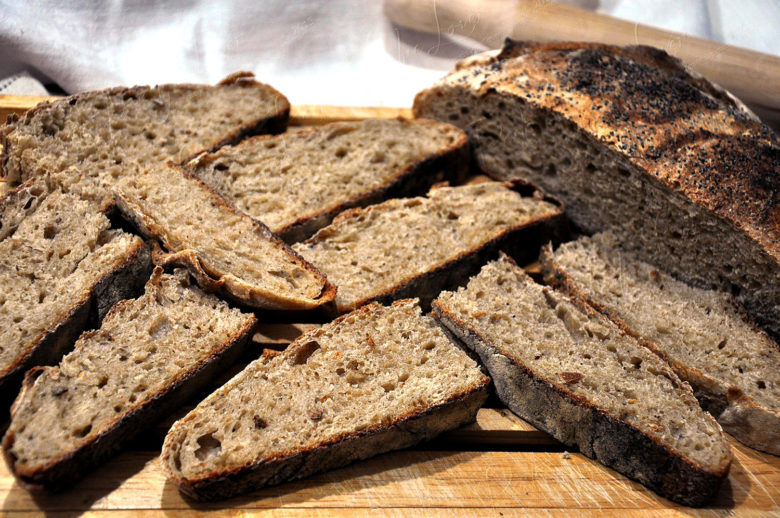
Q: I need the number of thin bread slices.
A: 9